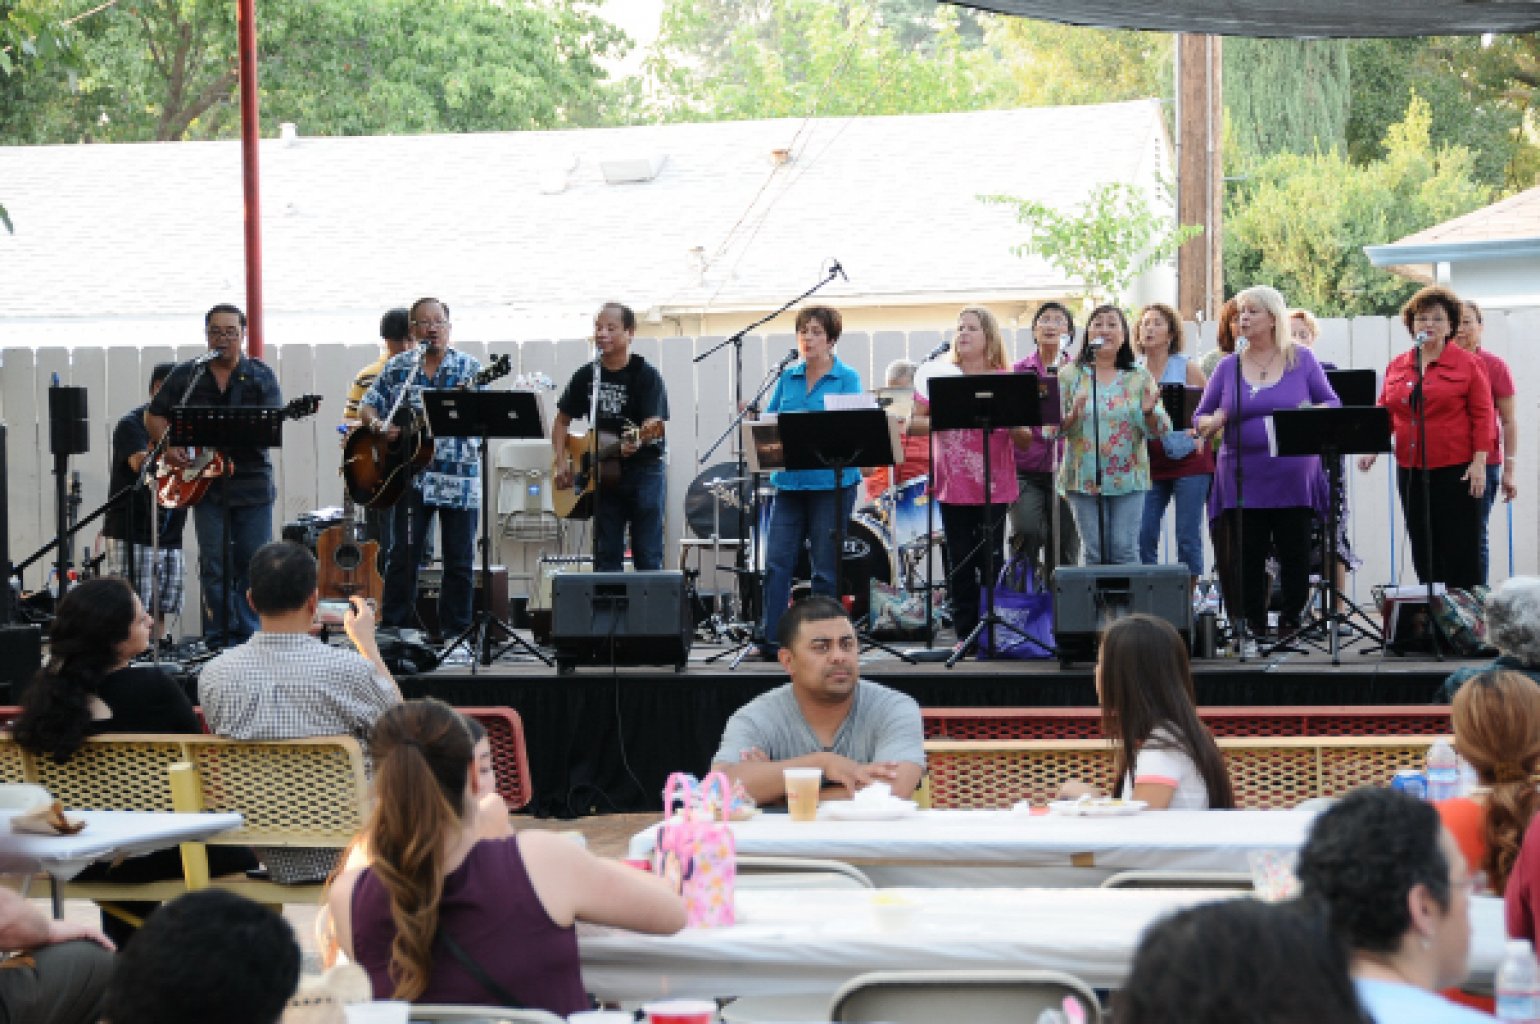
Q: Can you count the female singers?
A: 10